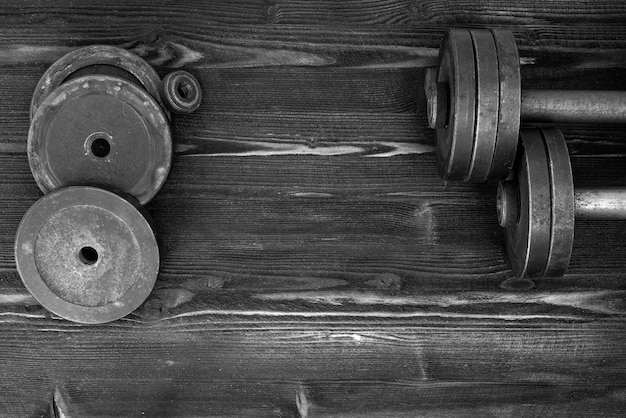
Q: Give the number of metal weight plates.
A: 8